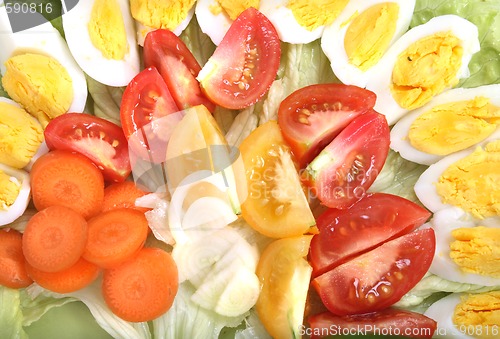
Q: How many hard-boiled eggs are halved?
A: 13